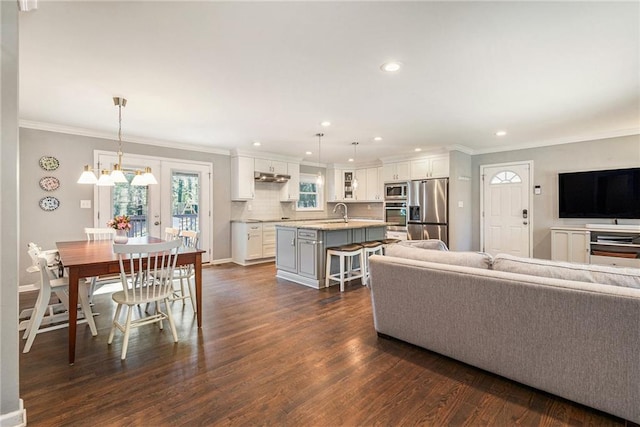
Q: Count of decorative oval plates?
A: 3